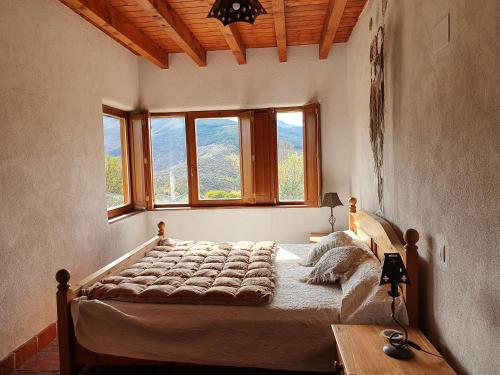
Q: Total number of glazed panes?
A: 4